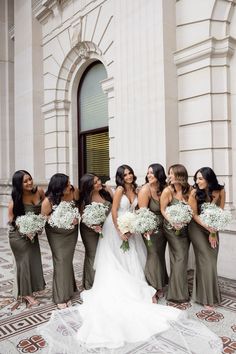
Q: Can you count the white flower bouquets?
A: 7